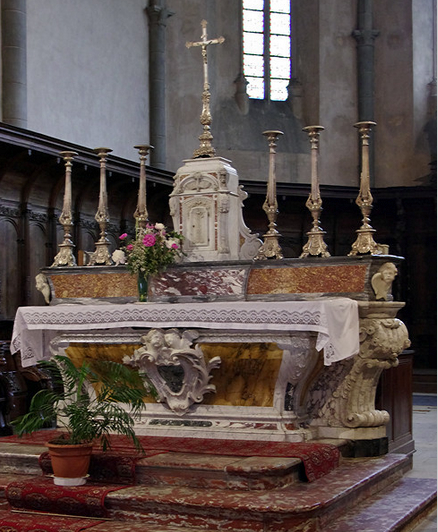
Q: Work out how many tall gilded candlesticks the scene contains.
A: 6